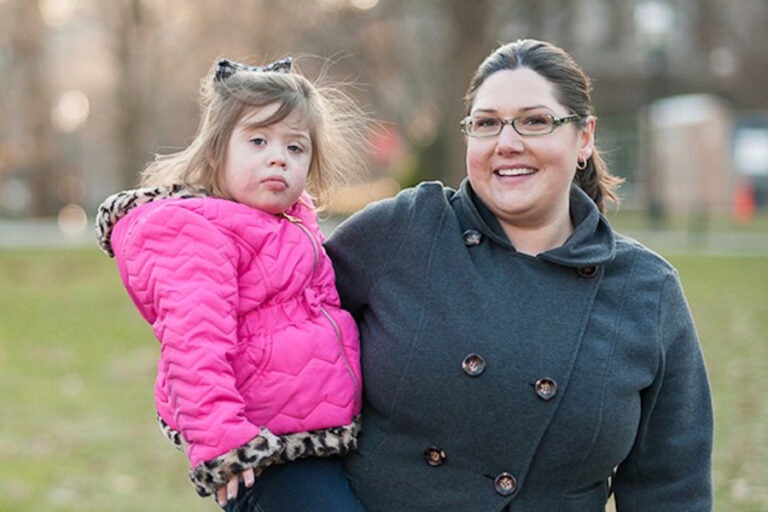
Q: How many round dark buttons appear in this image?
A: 6